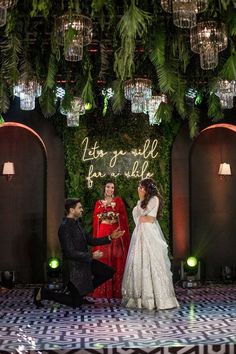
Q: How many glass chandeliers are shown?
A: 9